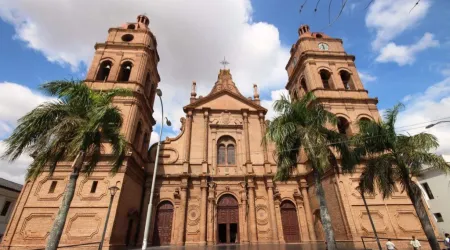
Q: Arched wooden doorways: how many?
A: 3